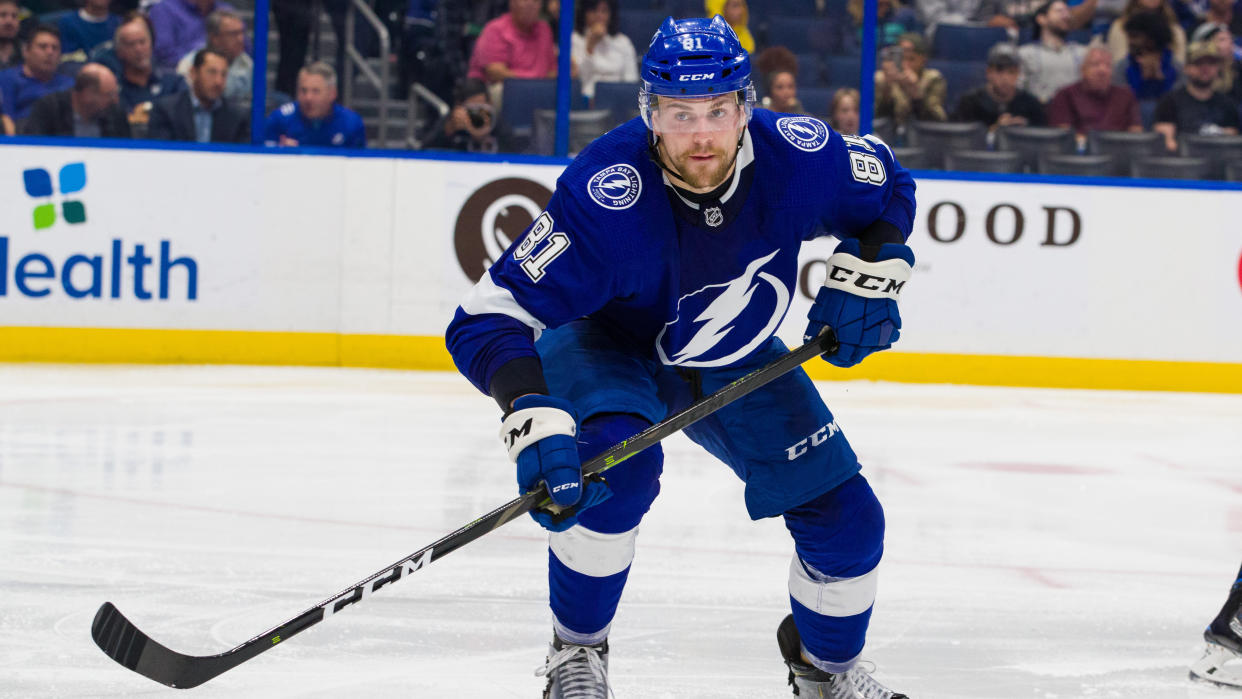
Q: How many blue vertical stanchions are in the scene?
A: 3